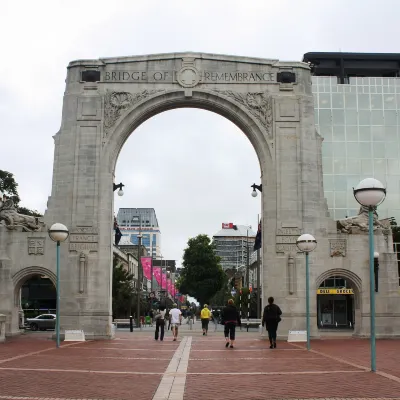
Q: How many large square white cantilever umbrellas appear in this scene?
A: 0